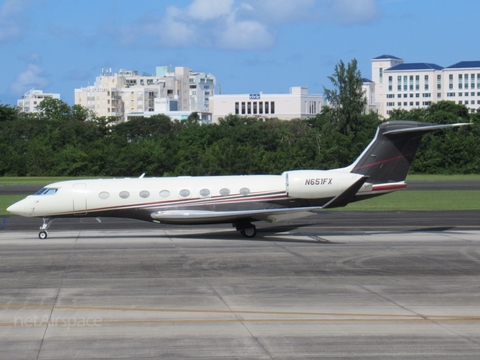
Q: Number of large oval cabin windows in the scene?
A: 8